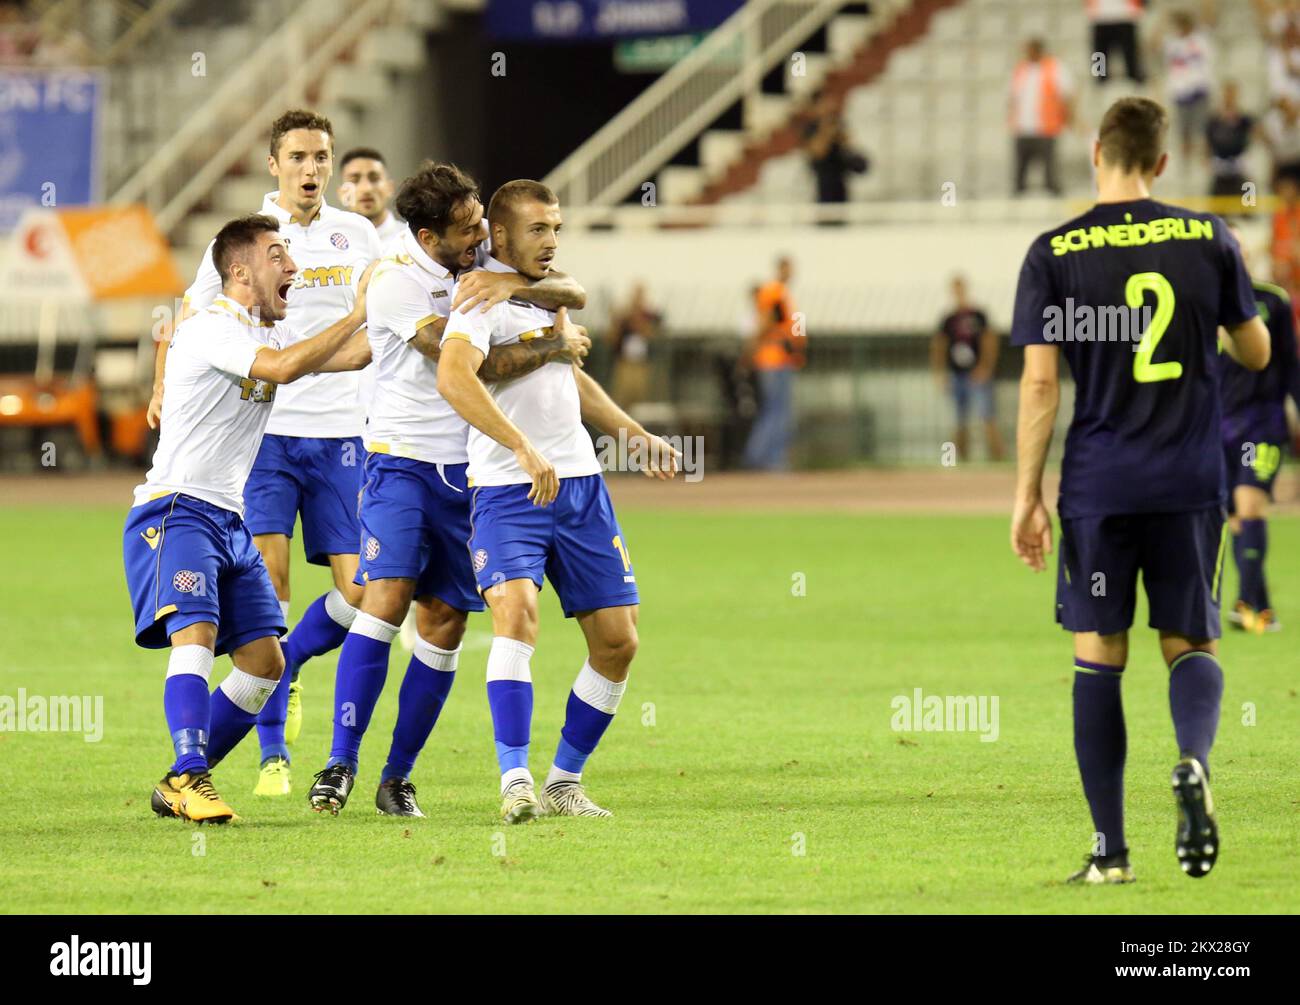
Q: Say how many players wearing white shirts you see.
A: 5